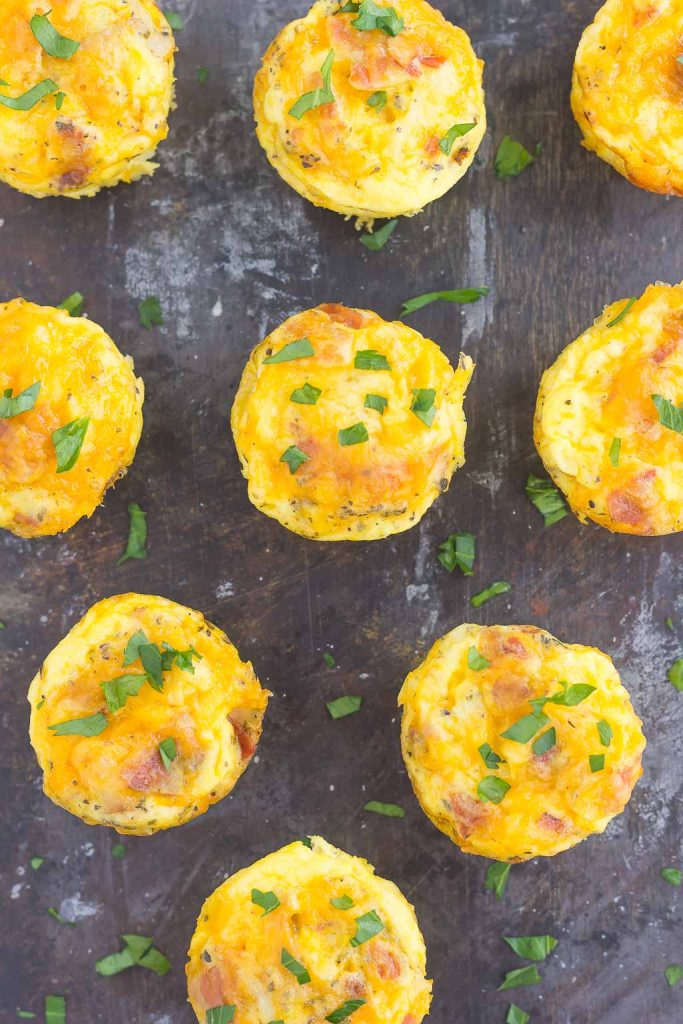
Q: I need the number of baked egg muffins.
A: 9